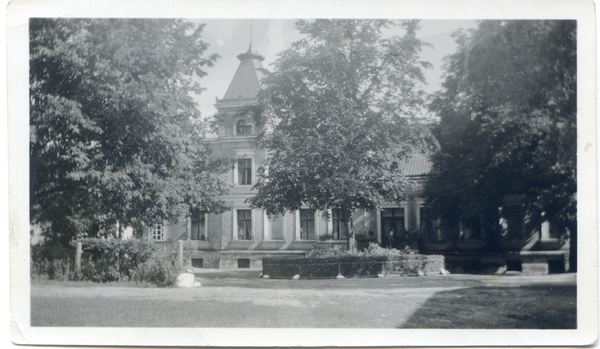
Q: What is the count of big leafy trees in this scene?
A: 3